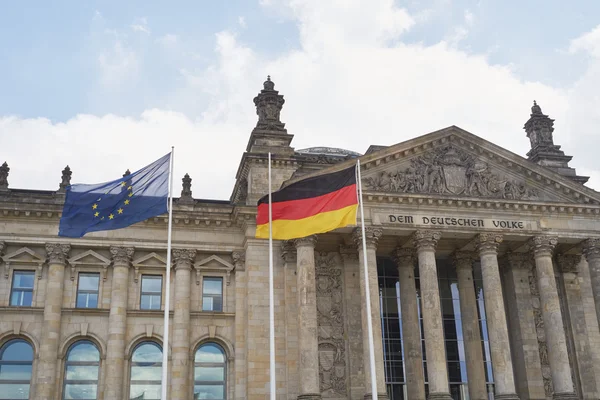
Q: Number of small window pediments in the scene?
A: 4